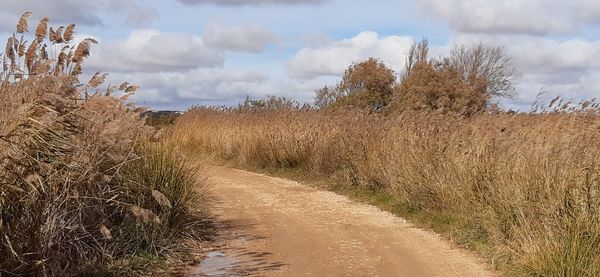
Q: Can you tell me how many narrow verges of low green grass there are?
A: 1